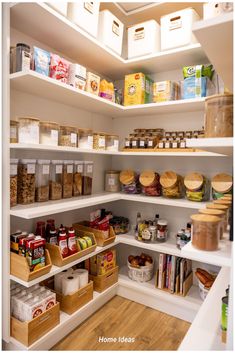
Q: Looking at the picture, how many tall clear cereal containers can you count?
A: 7